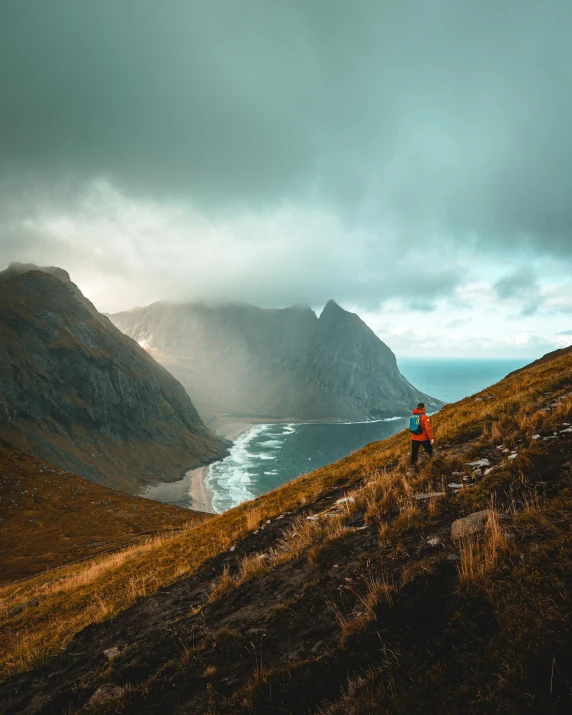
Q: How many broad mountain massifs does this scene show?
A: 2